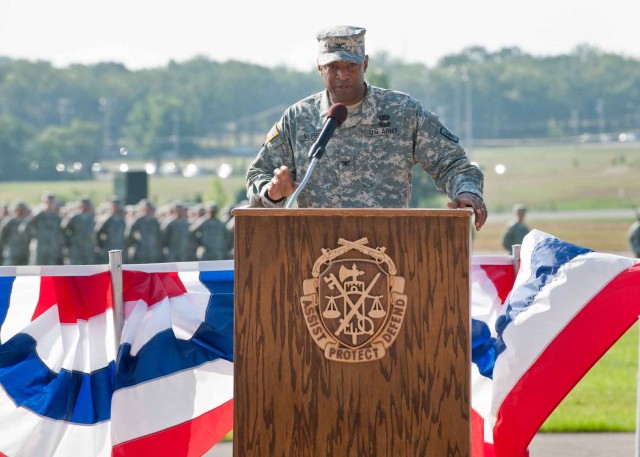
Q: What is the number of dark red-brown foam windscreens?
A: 1